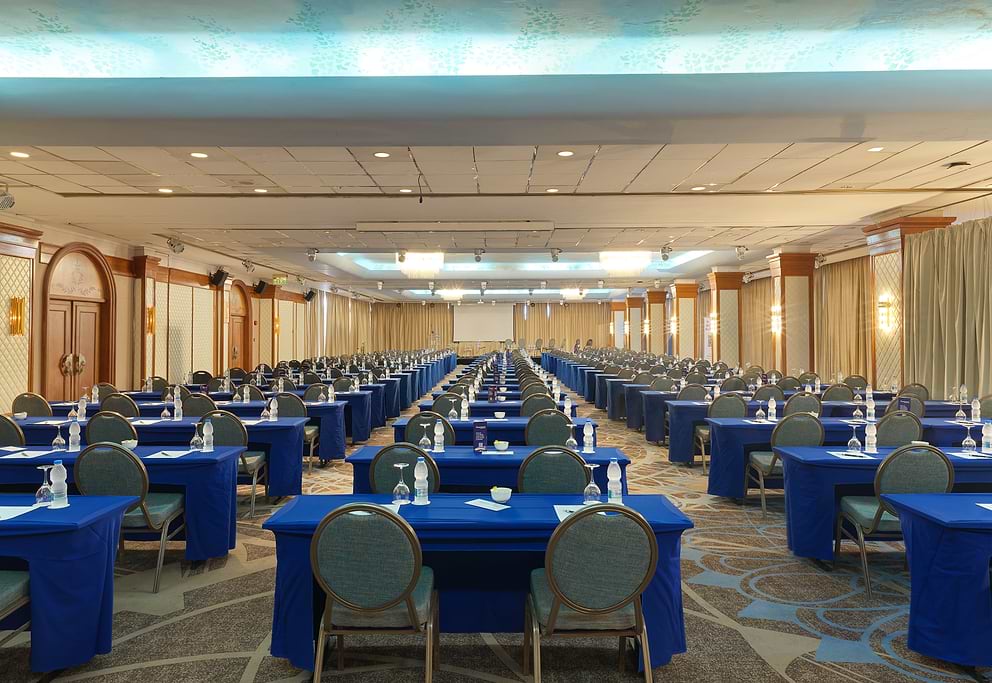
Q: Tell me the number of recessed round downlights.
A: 10